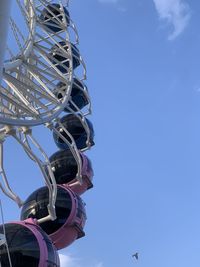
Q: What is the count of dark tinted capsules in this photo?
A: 7